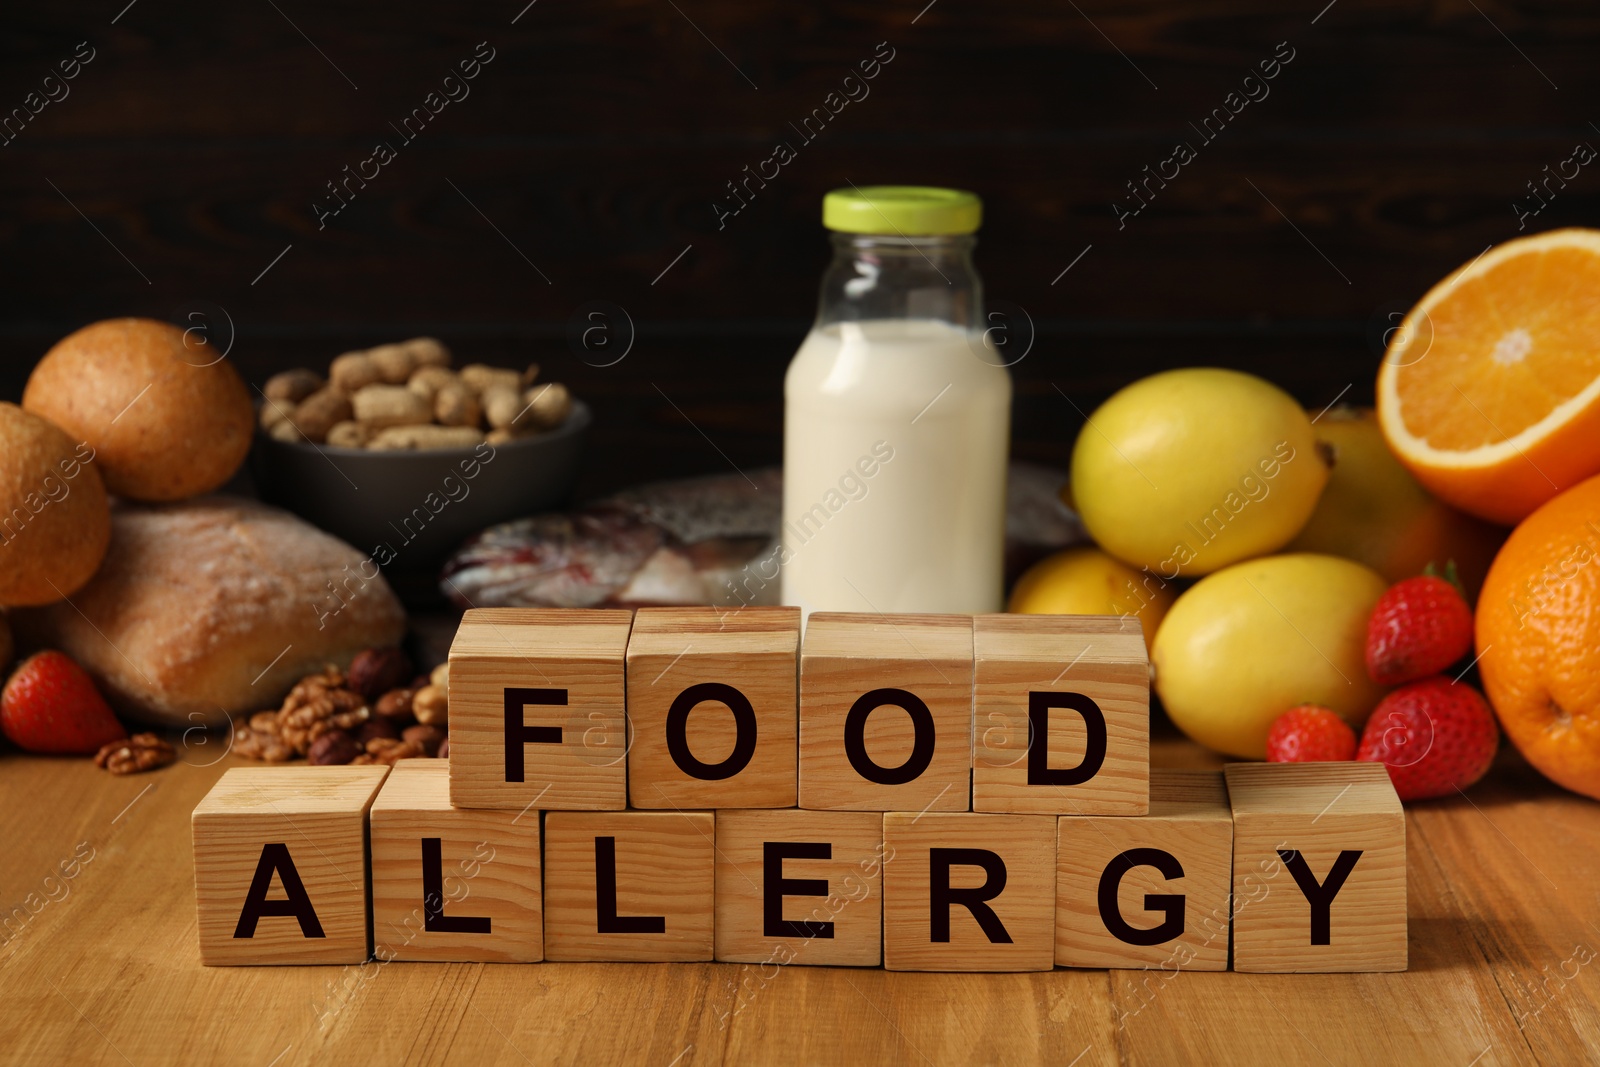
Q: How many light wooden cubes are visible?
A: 11